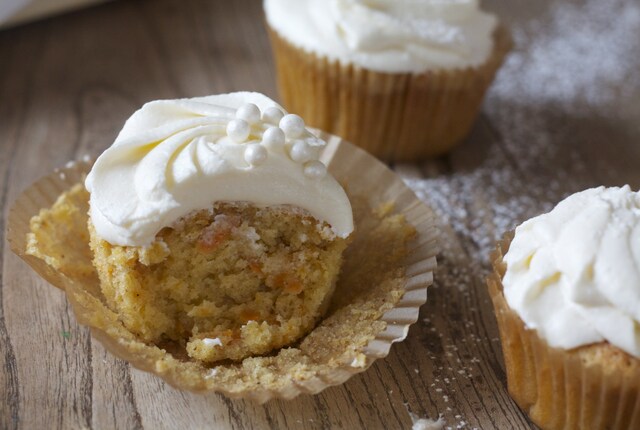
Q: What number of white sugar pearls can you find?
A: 8